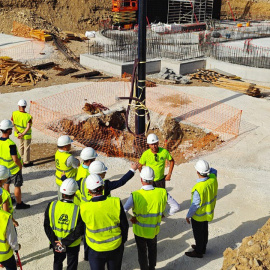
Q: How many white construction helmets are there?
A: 11